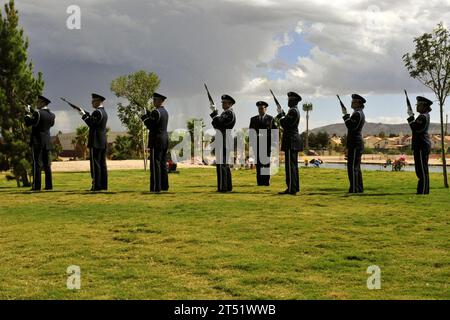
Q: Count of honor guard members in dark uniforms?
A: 8